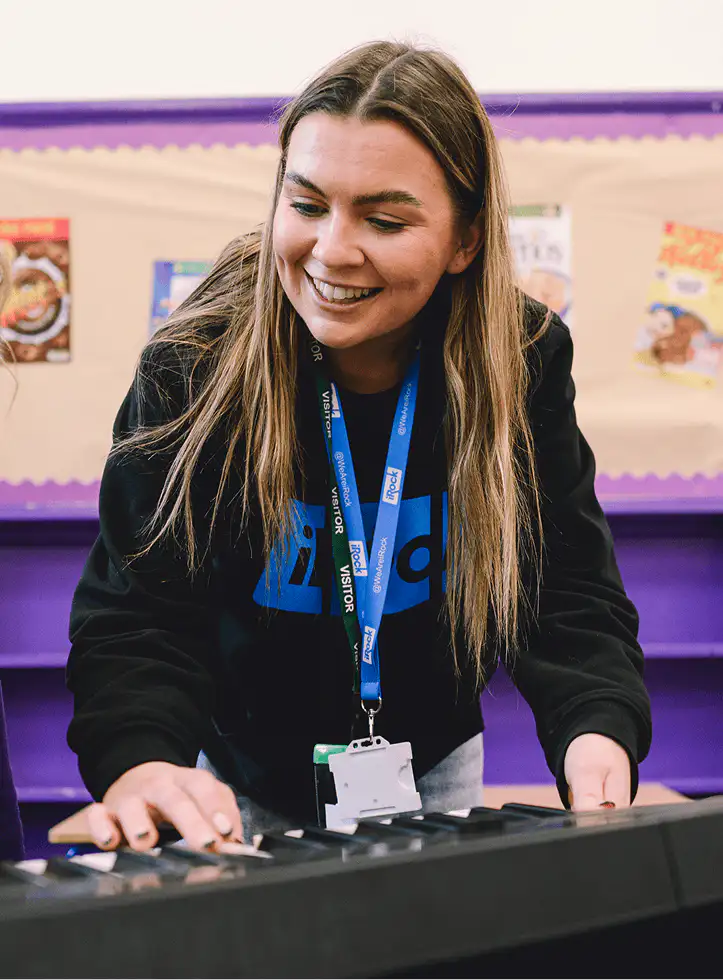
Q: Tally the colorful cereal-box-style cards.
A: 4